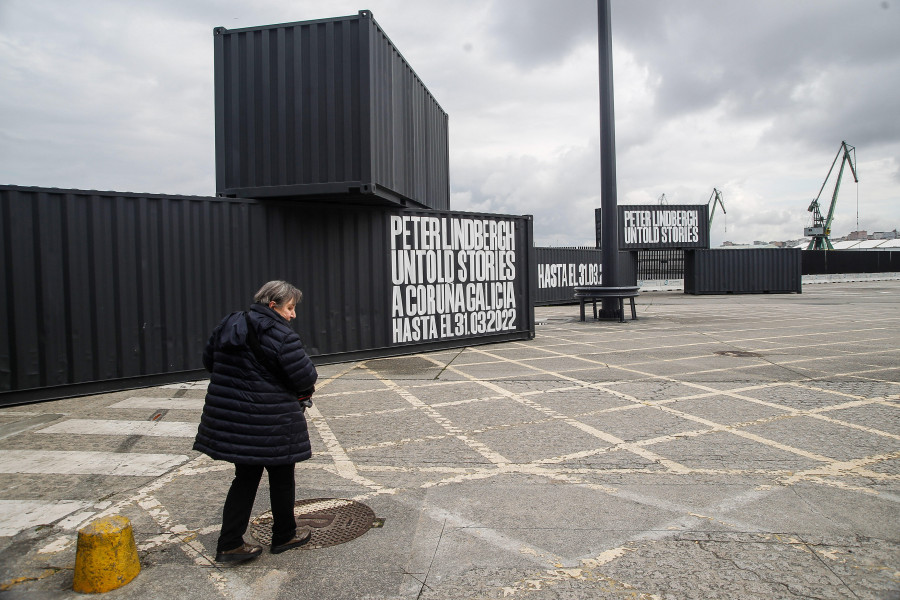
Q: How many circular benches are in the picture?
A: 1